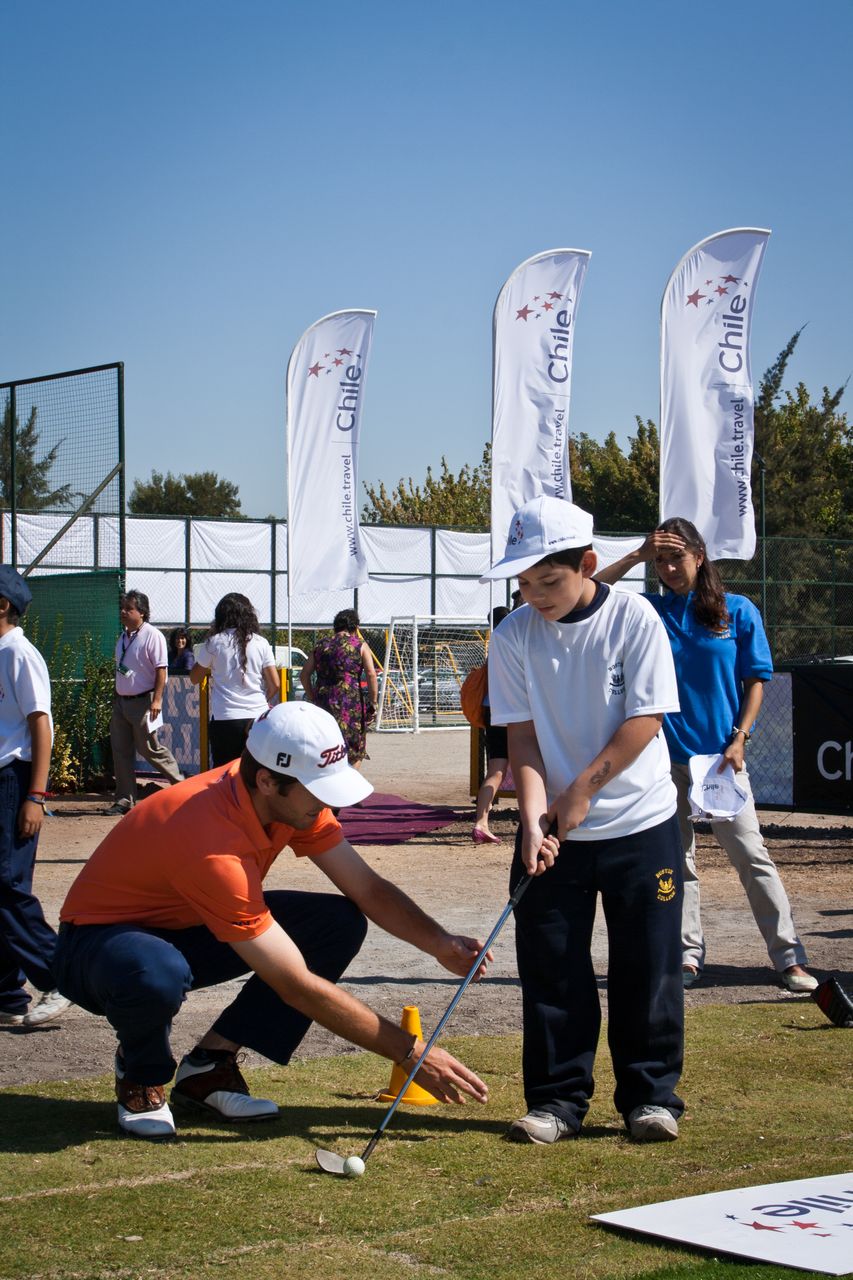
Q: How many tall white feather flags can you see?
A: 3